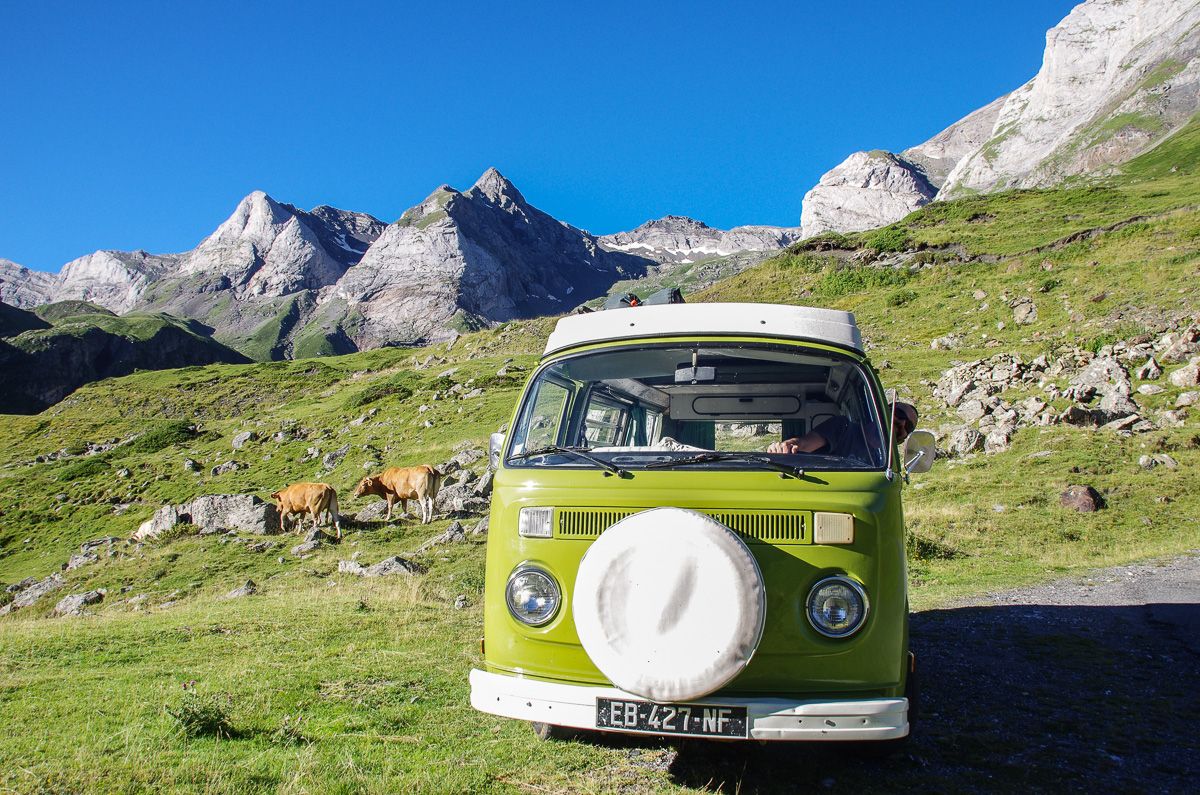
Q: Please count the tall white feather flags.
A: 0